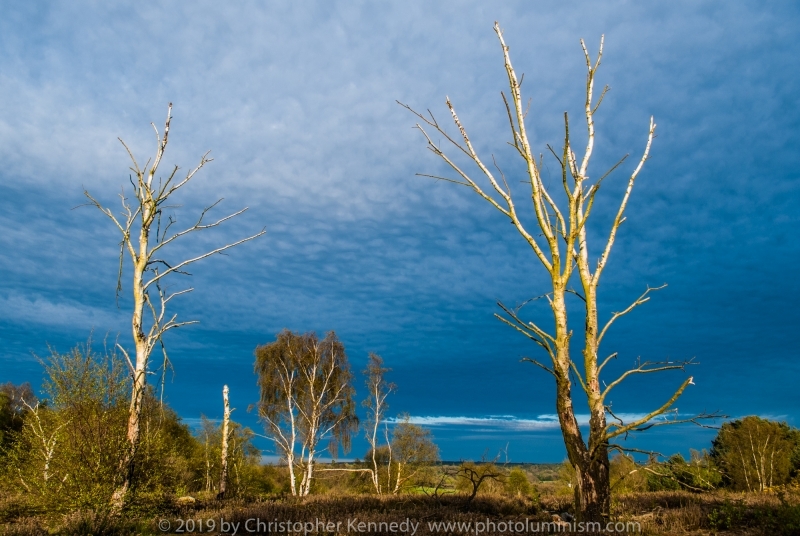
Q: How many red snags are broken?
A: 0